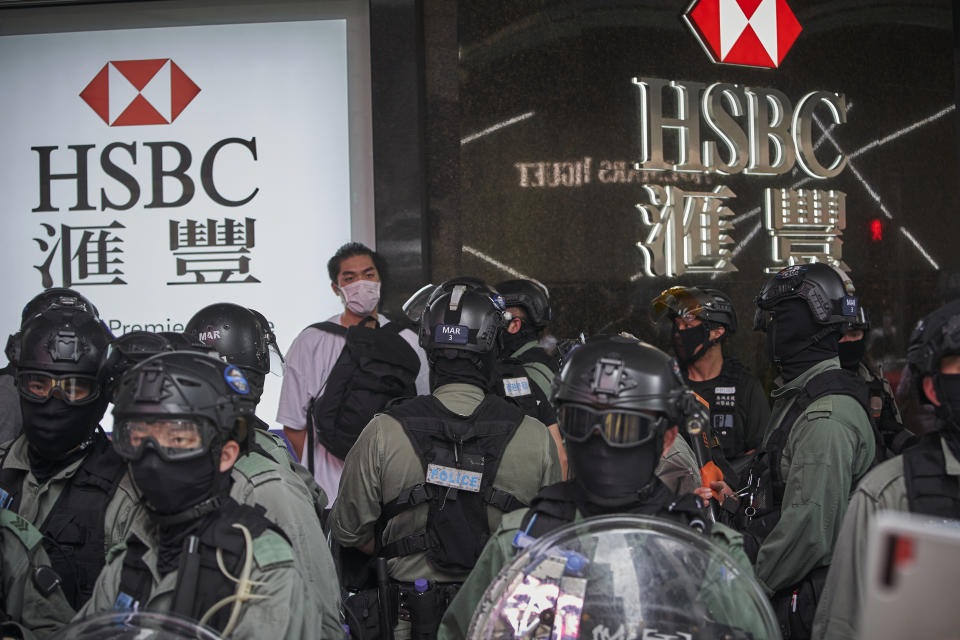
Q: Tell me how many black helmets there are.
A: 12